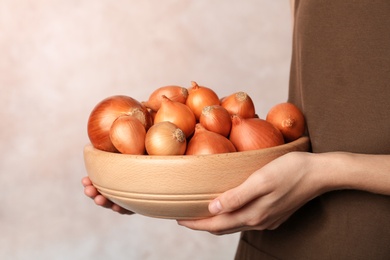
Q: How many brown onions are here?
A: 11